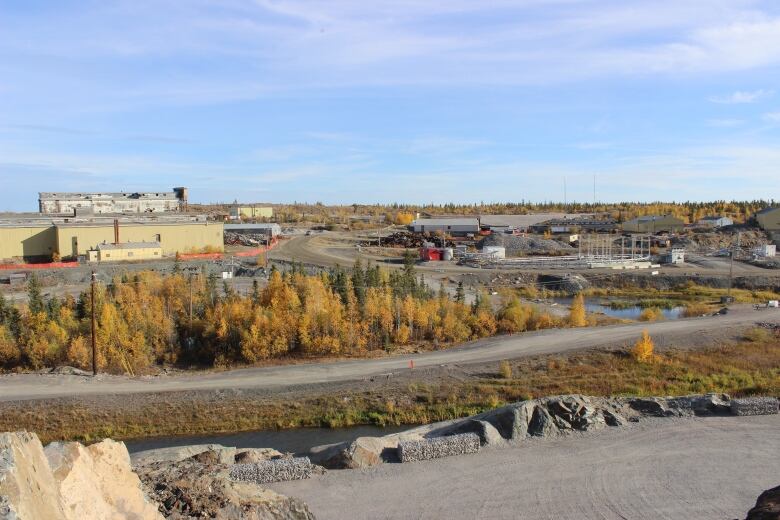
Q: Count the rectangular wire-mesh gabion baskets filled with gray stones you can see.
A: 3